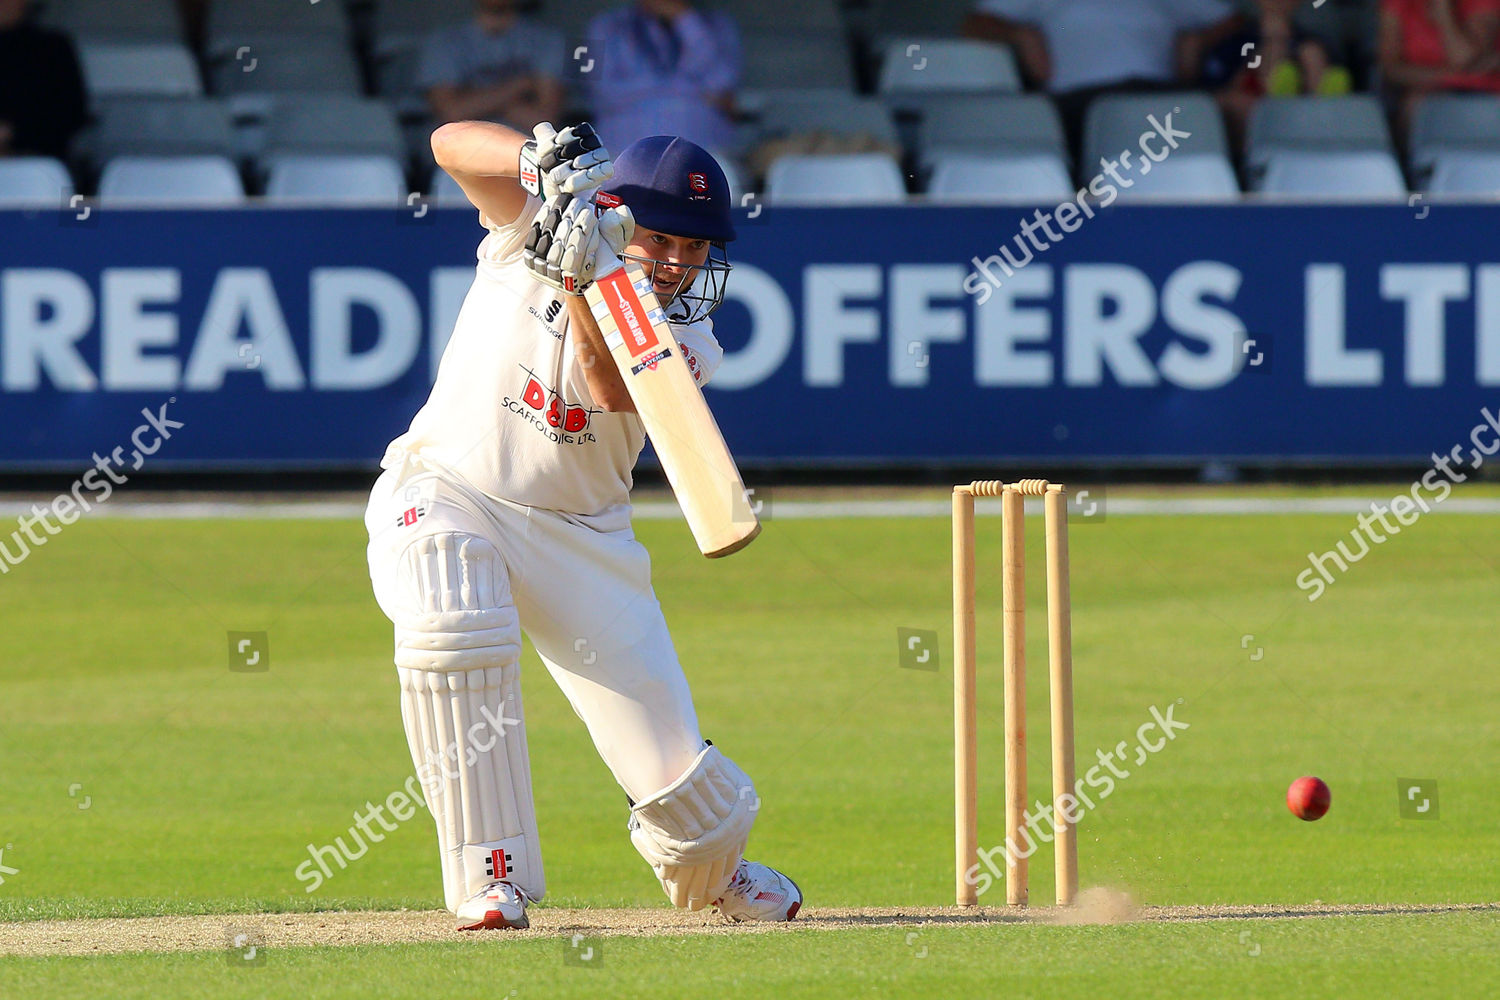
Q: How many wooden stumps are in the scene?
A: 3